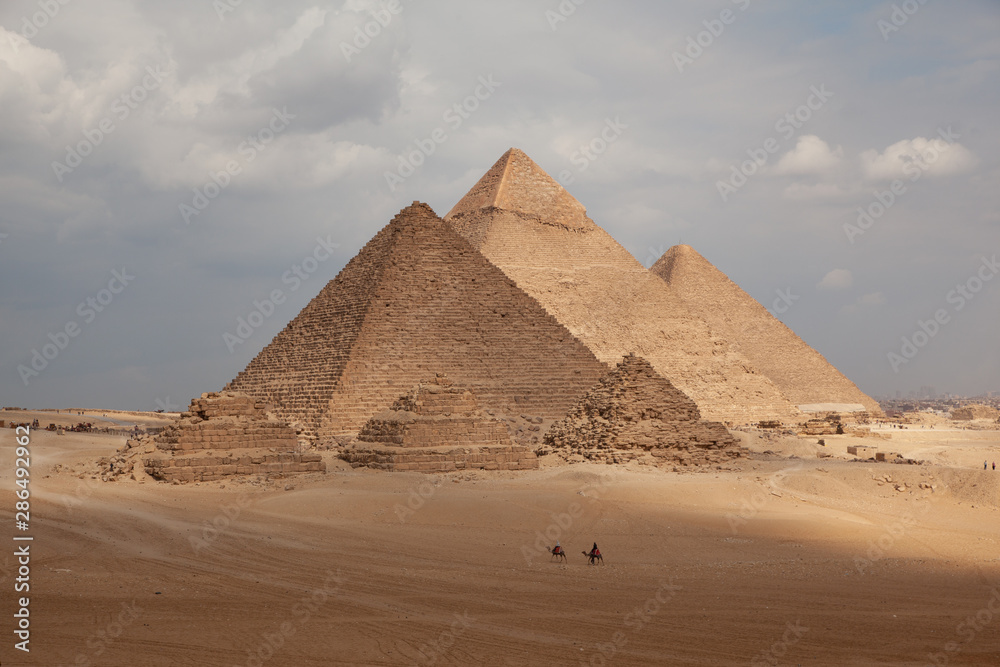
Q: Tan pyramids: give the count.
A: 6